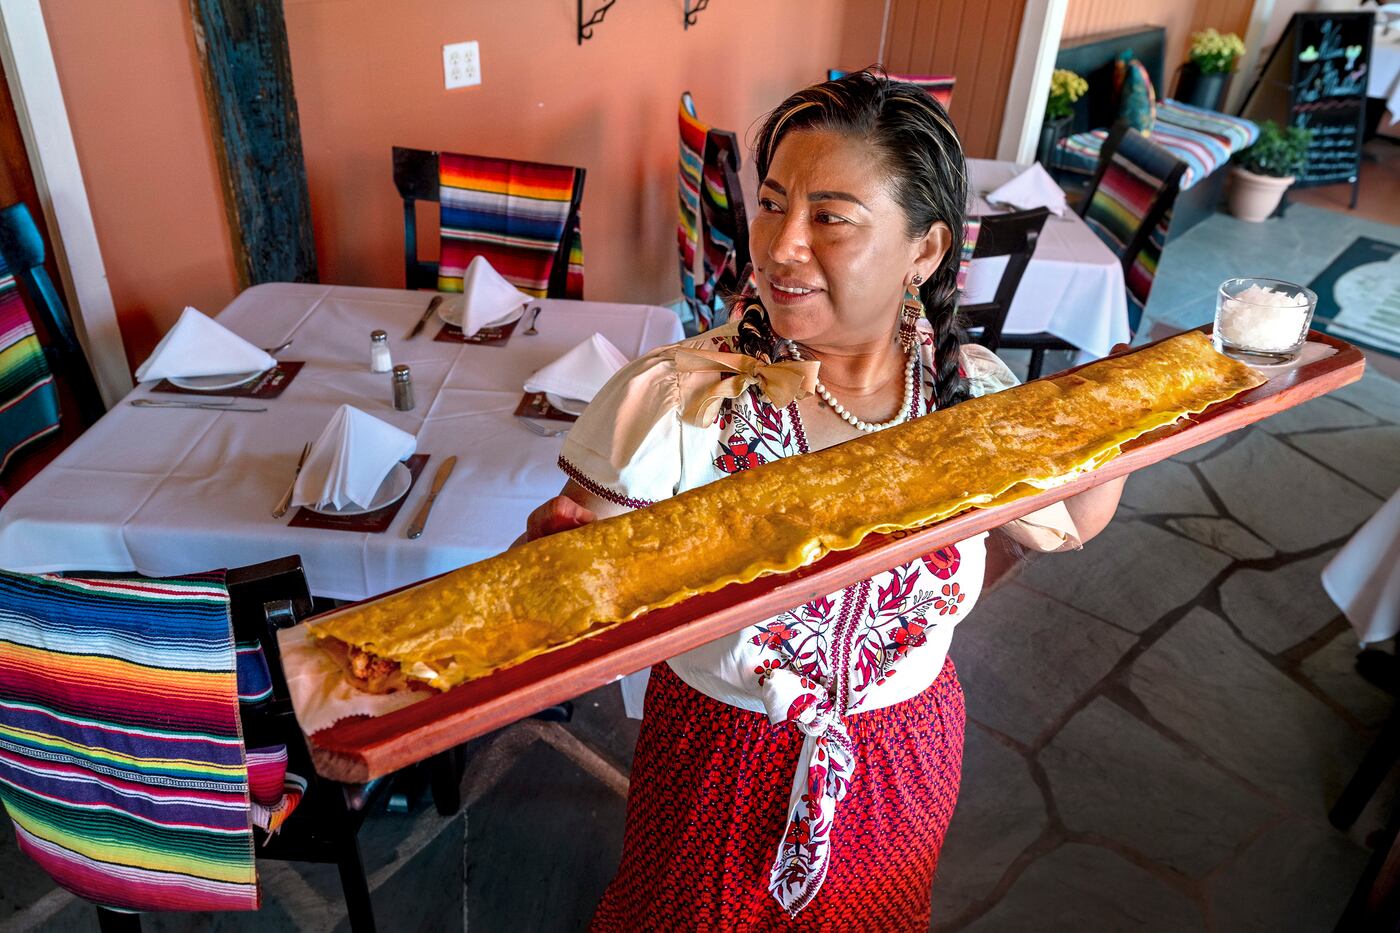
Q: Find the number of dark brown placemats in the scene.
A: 4